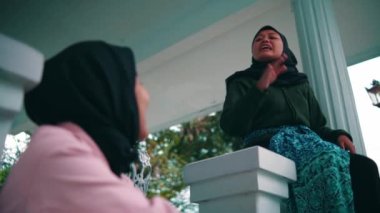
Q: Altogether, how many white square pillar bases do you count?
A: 2